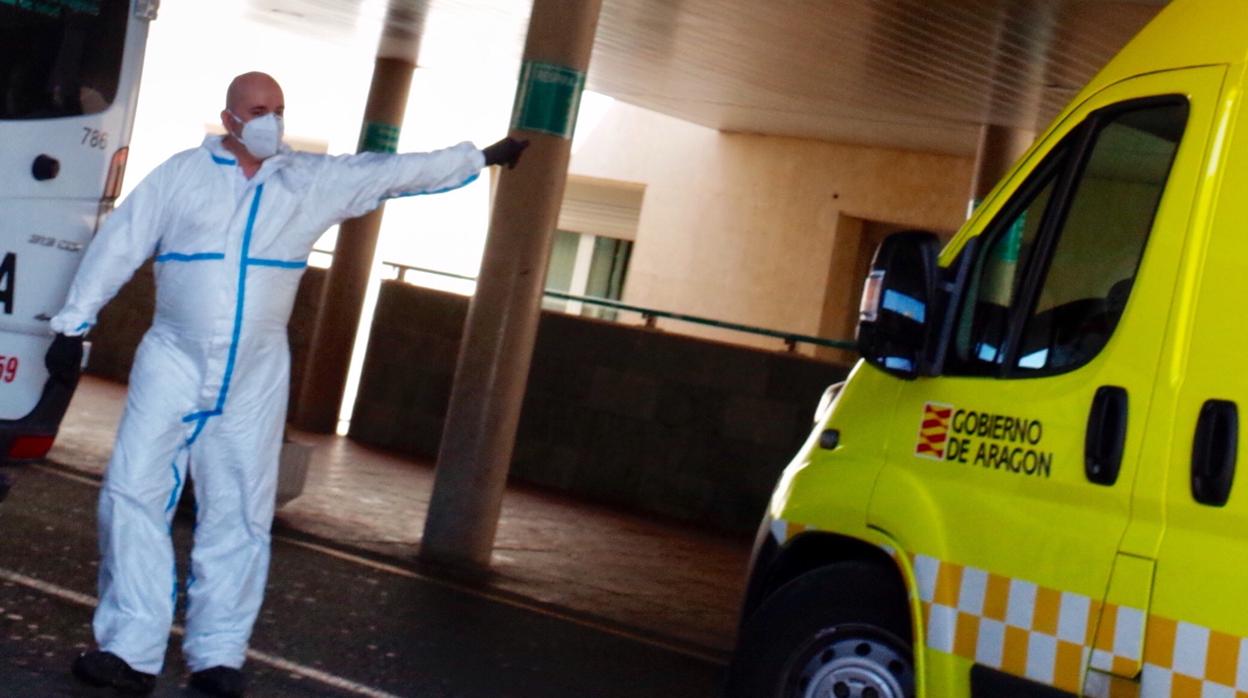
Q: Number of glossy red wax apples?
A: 0